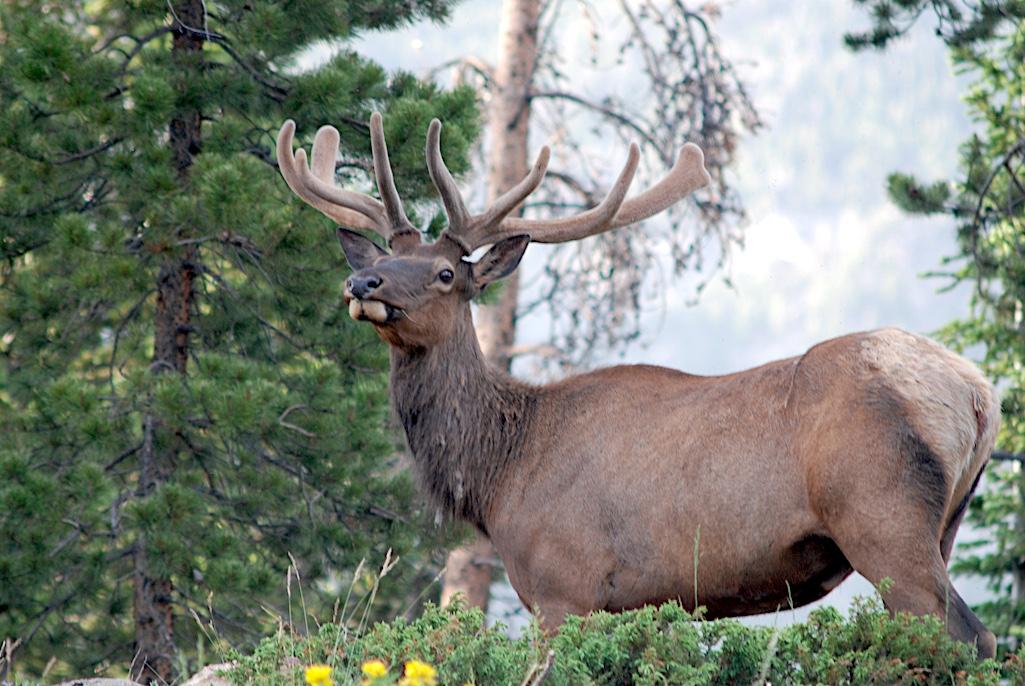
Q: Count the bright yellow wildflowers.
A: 3